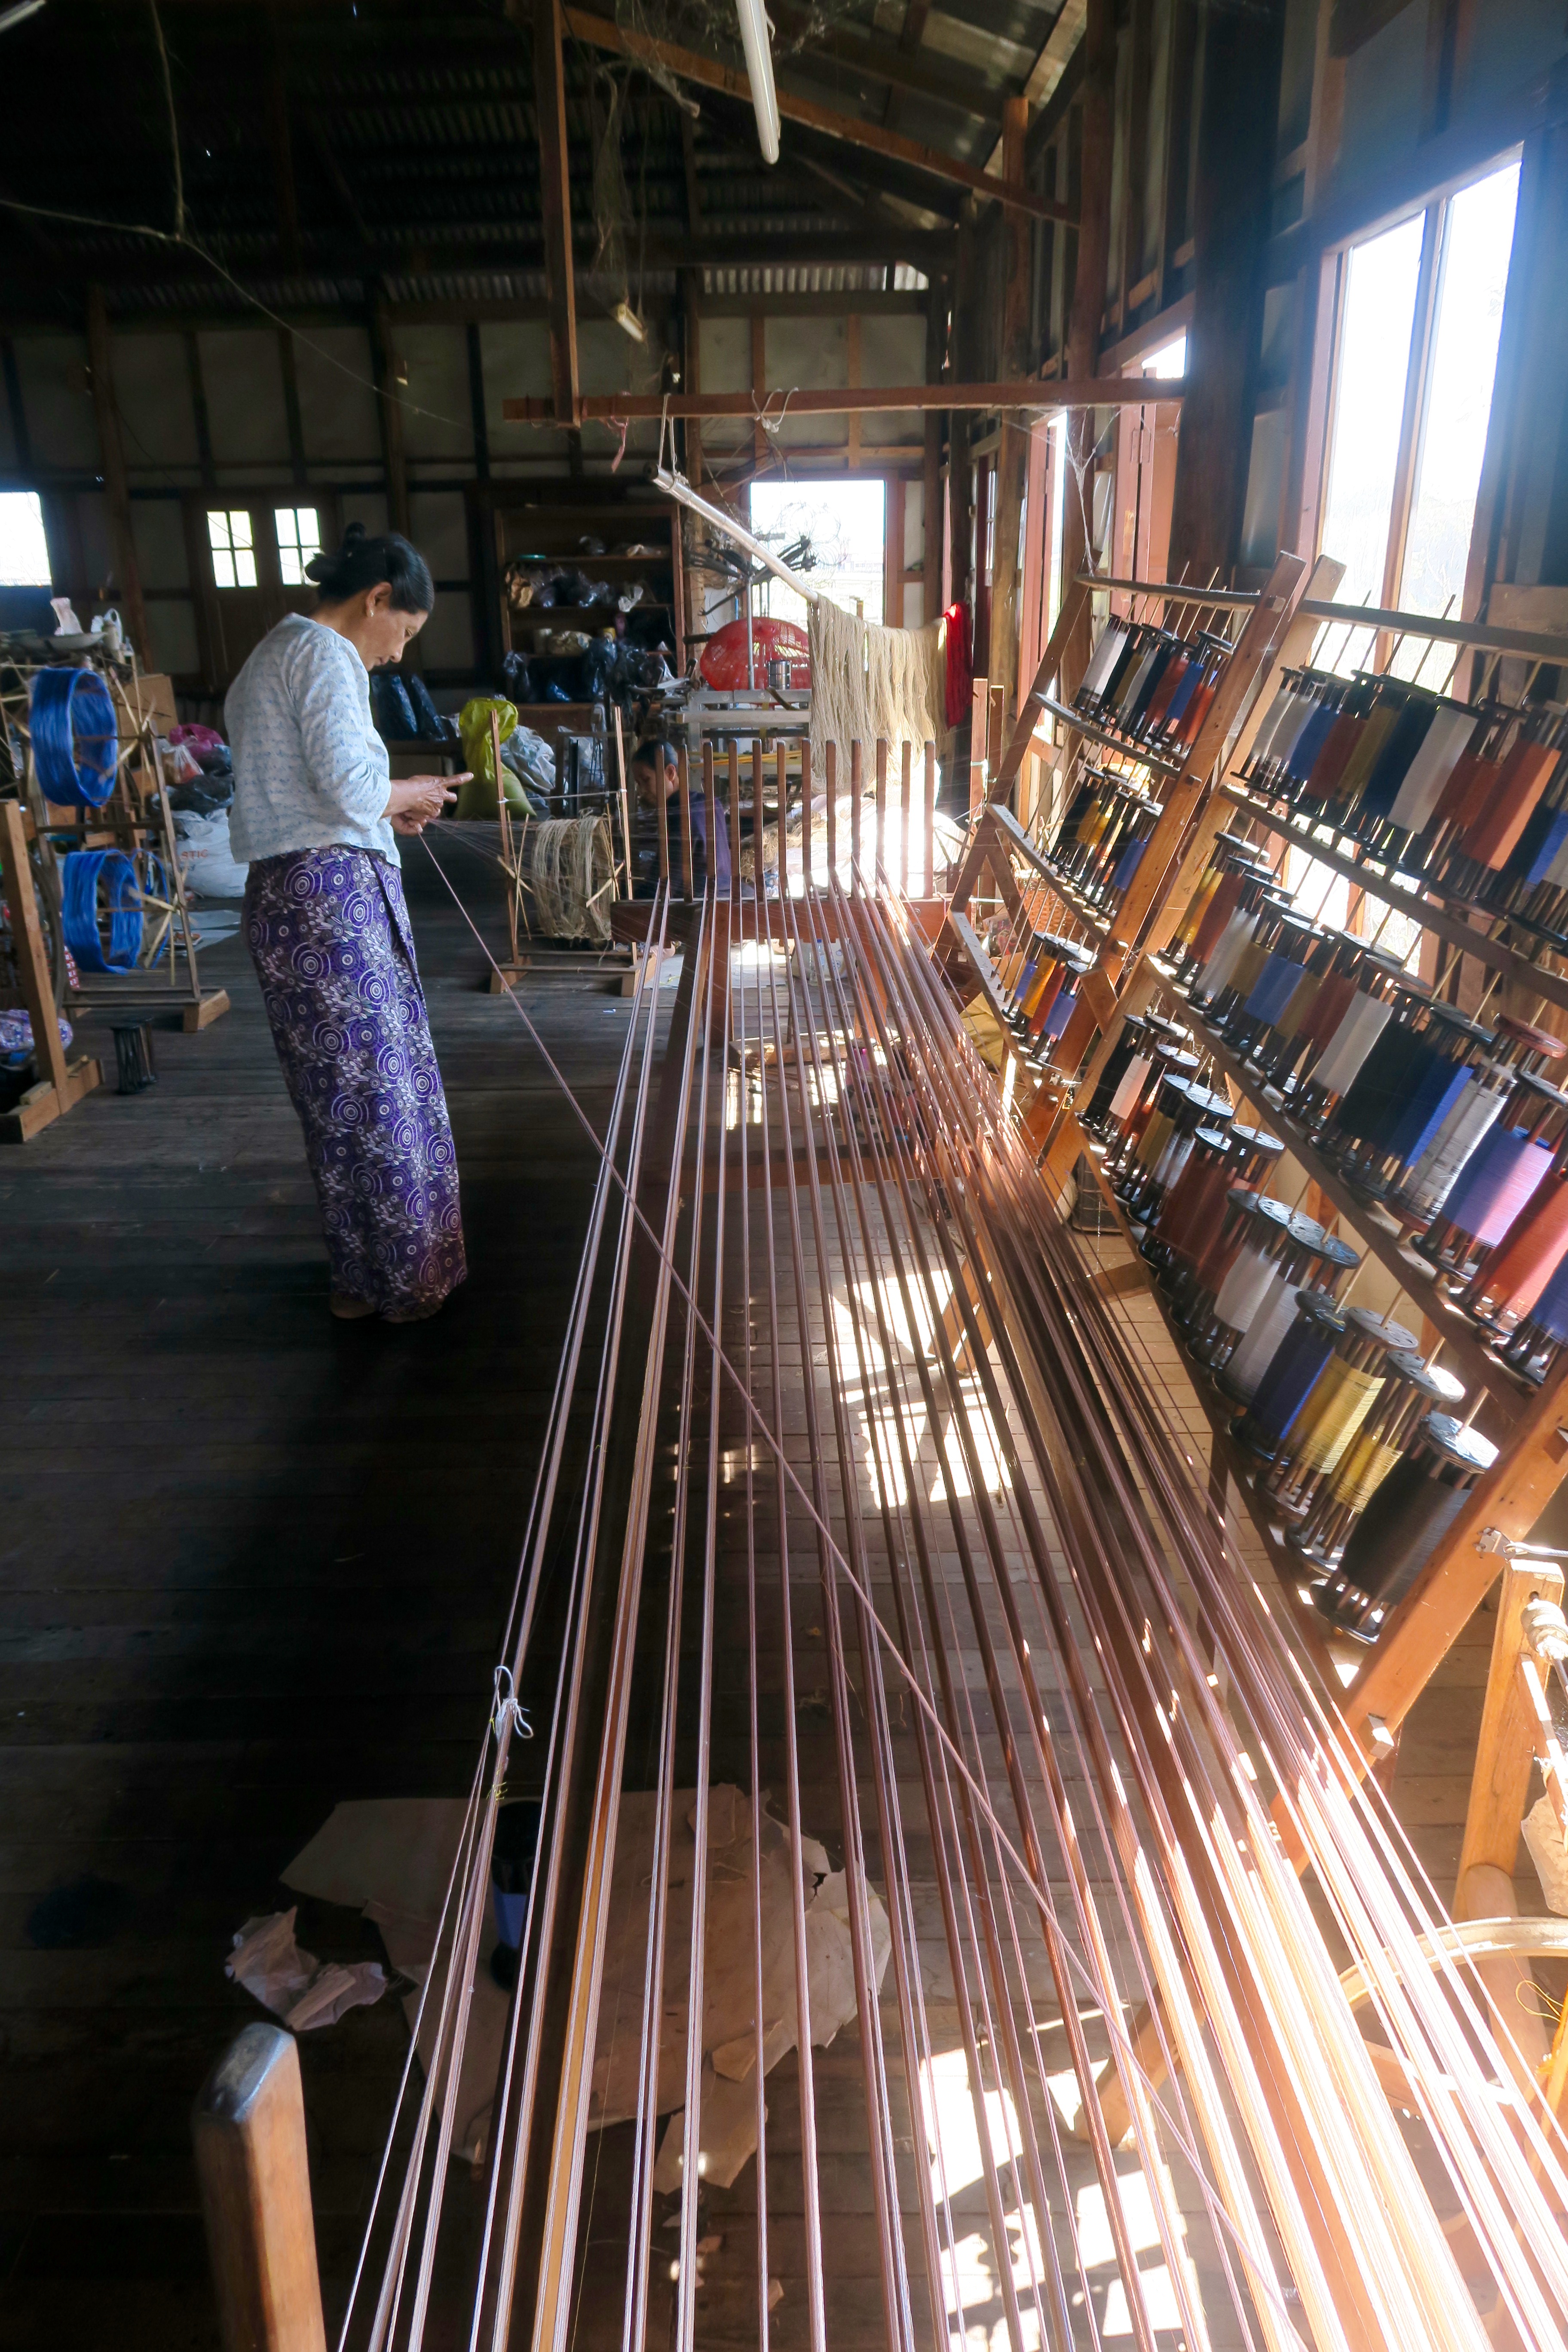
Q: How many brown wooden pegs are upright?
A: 12